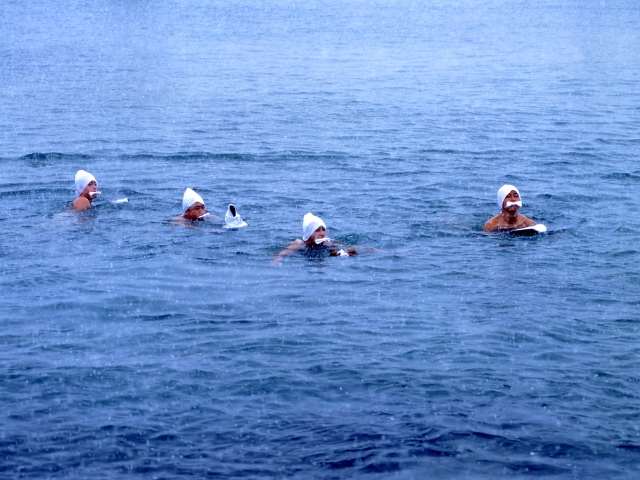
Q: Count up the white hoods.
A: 4